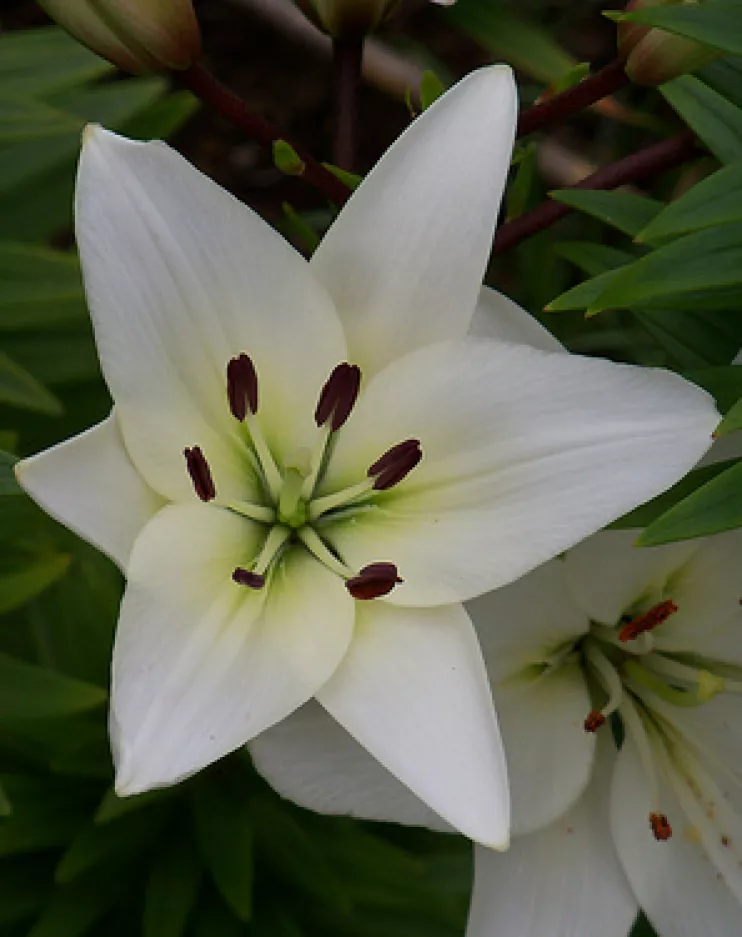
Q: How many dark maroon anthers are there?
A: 6